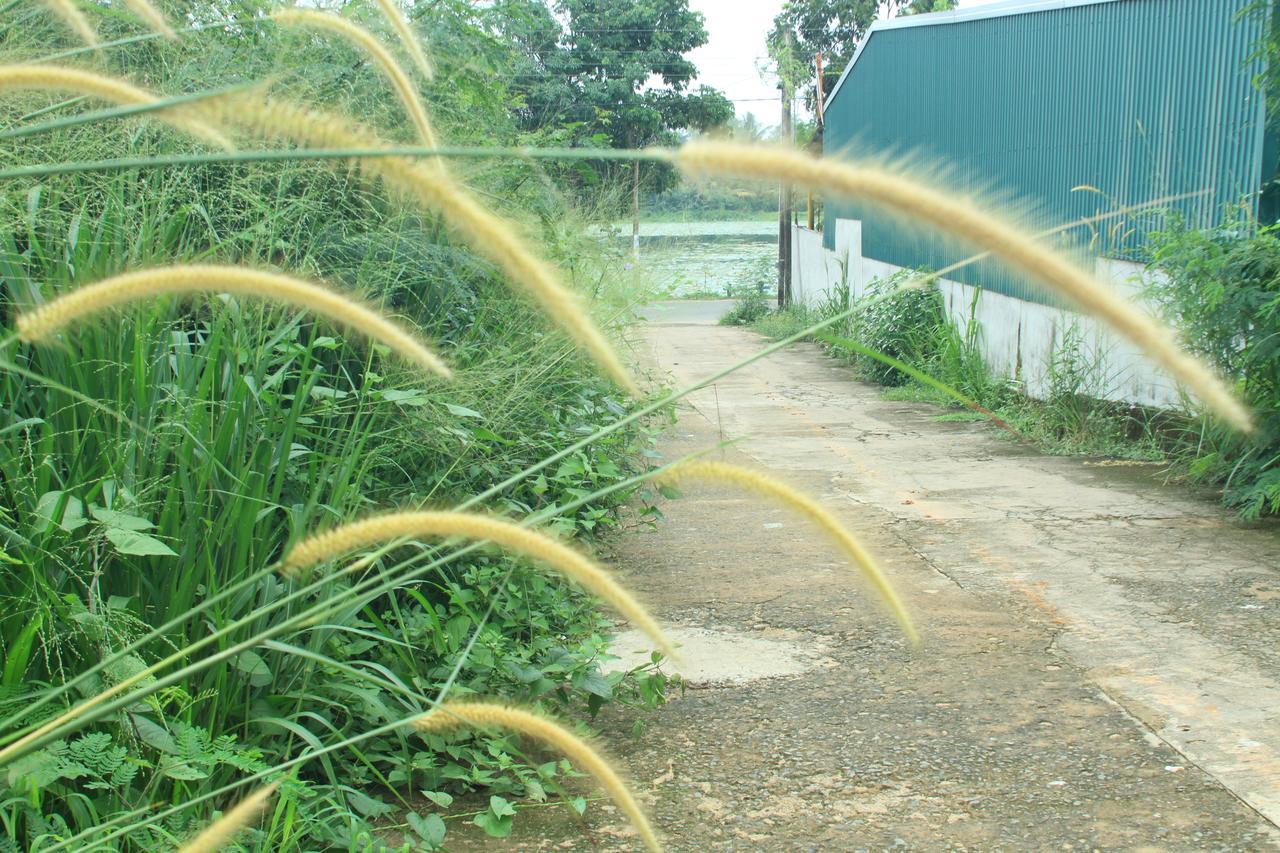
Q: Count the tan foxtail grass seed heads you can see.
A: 12